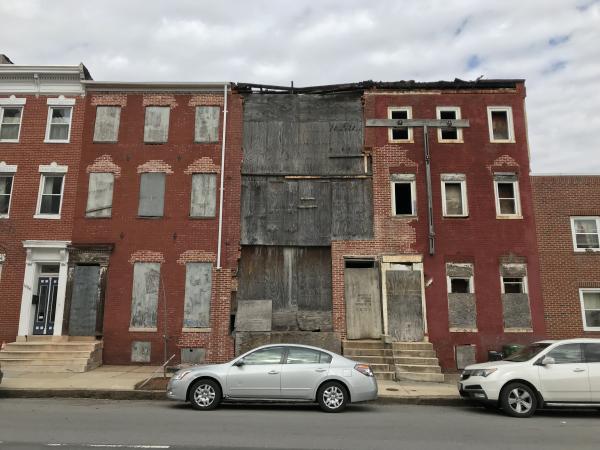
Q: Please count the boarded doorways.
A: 3